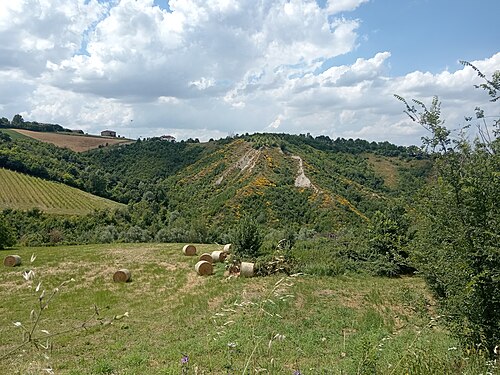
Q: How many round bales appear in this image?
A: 8